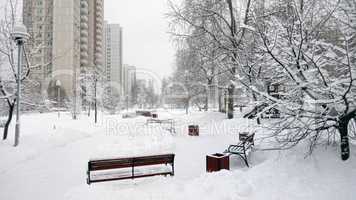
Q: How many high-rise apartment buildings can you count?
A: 3